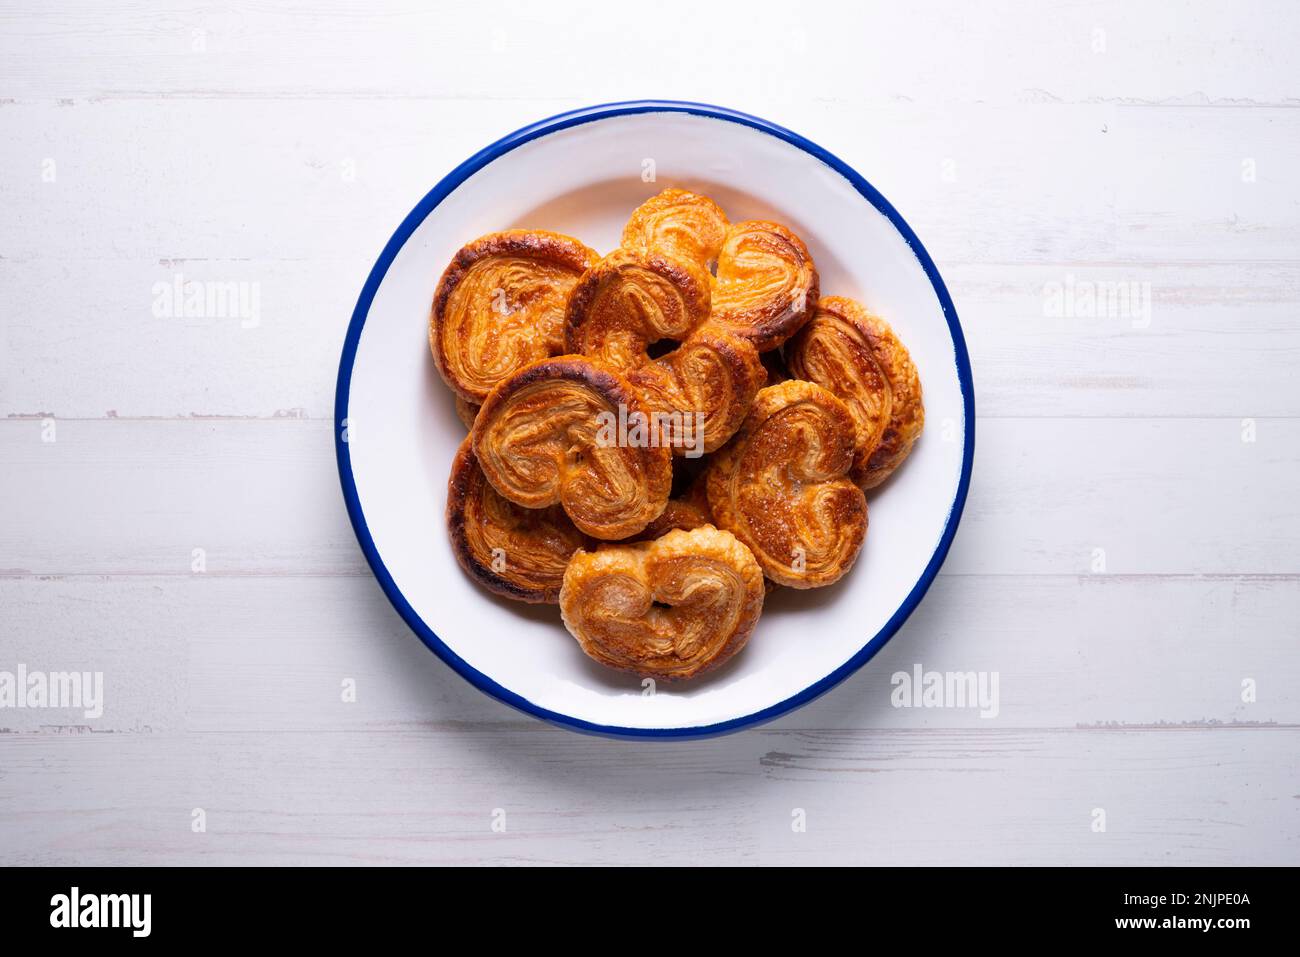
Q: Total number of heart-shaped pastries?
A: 8